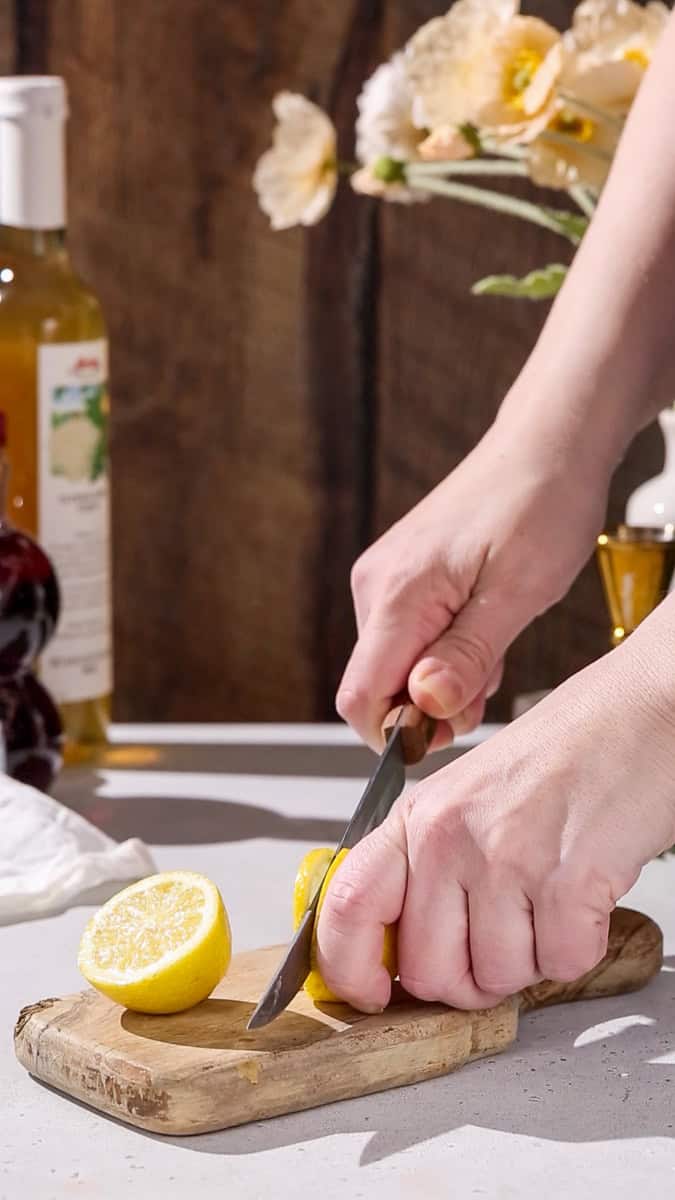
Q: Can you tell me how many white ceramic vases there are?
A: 1